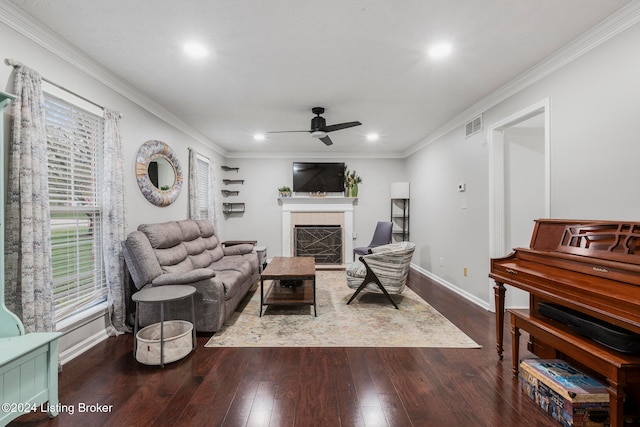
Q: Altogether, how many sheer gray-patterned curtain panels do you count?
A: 4